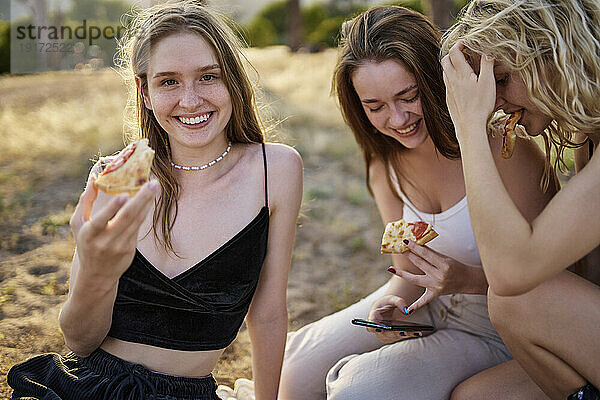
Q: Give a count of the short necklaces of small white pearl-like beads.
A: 1